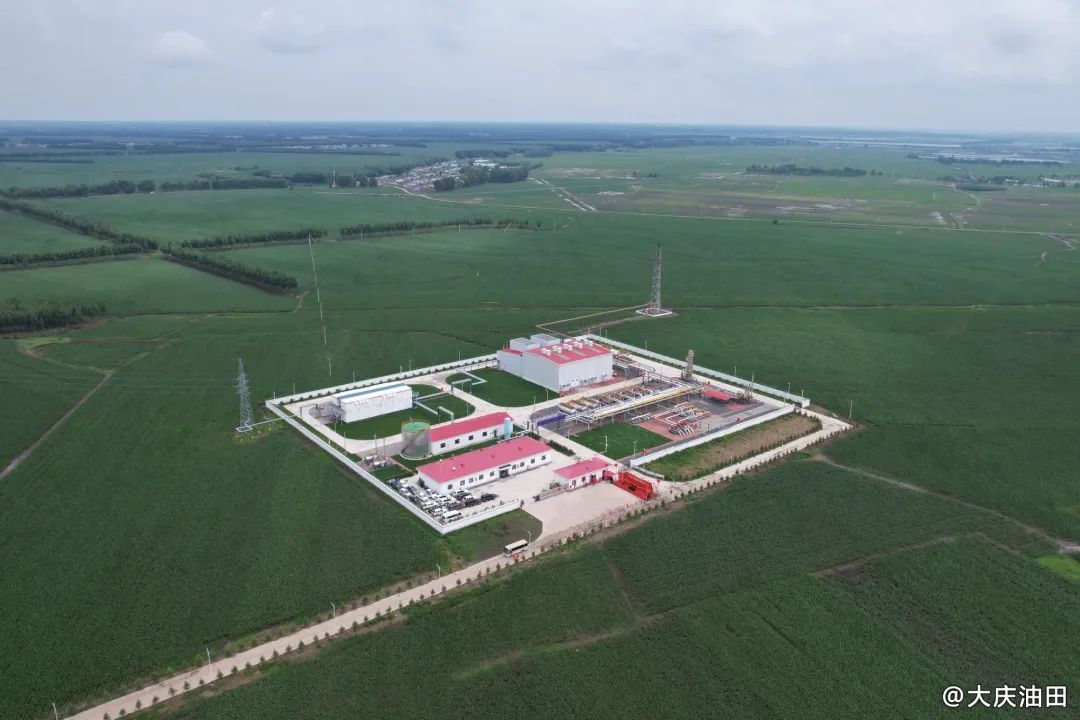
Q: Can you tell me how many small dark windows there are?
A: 15